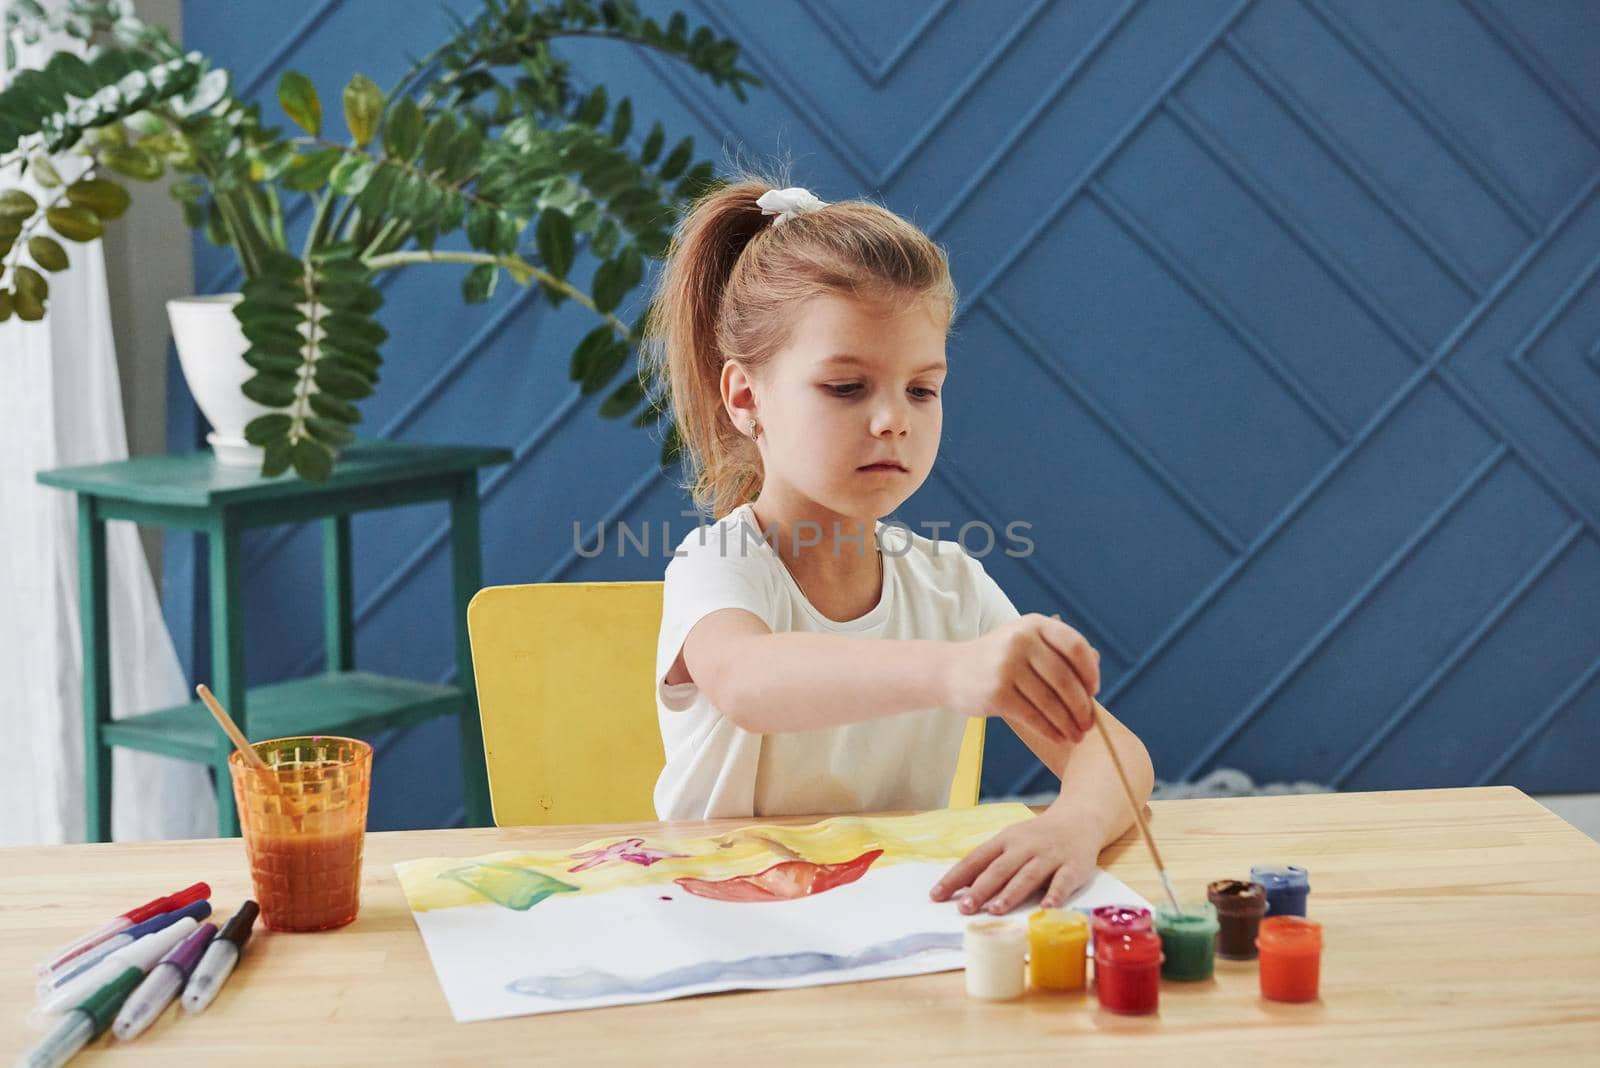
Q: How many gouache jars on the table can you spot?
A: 8